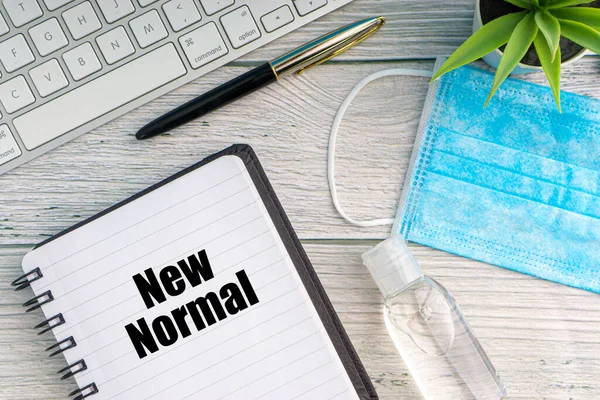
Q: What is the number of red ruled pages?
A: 0